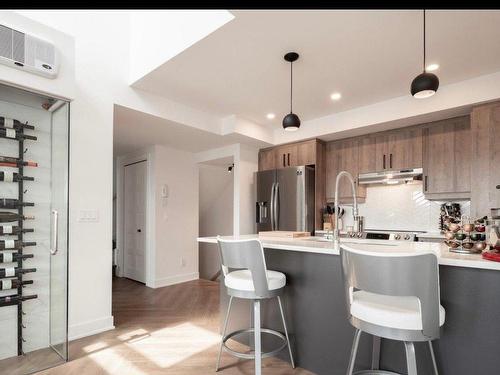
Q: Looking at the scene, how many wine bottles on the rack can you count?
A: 12